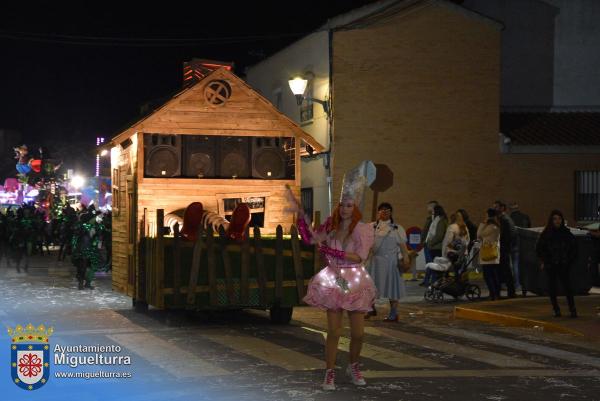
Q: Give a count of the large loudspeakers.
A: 4